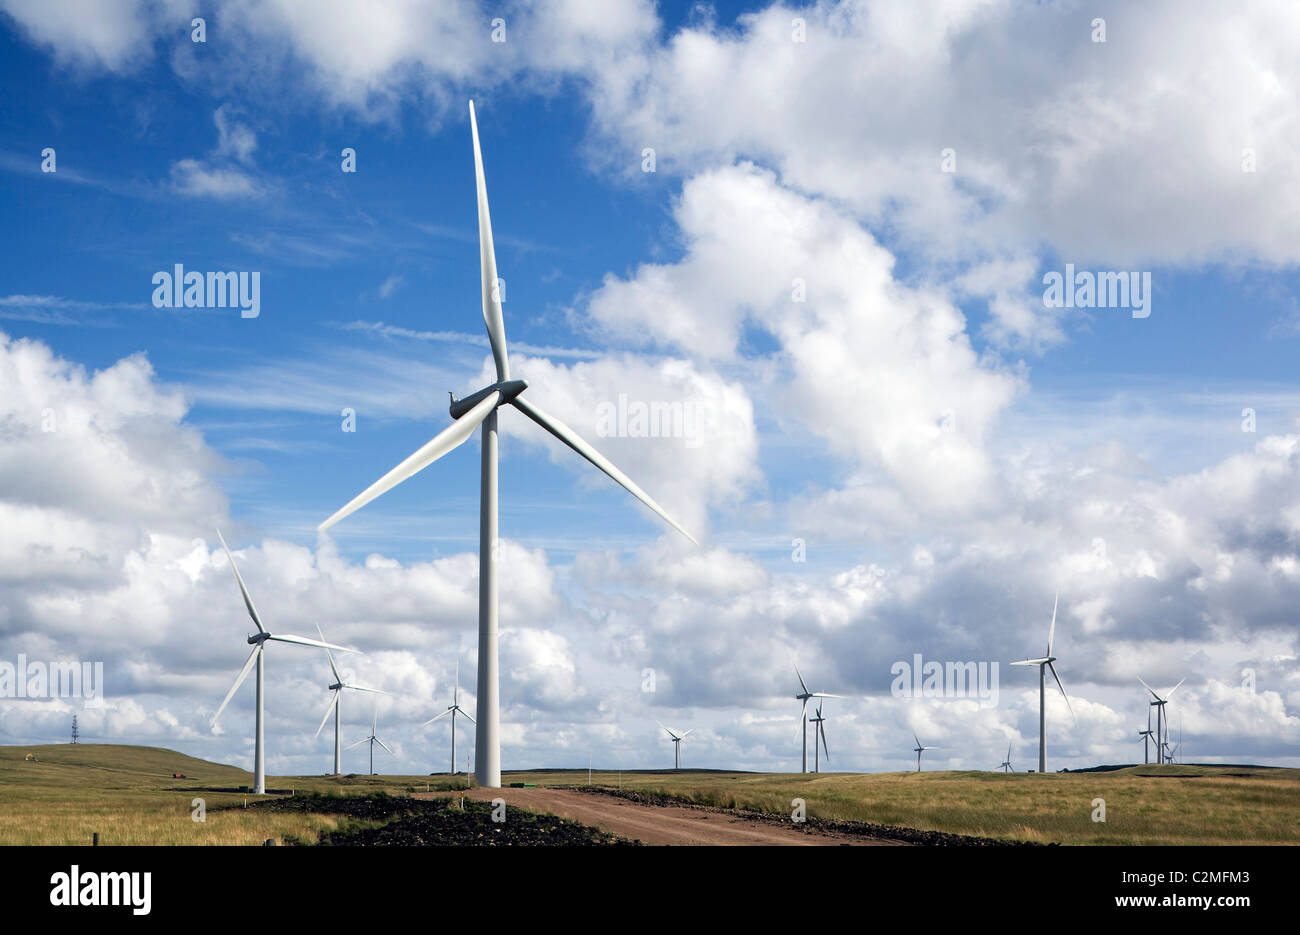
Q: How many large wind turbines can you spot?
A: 1